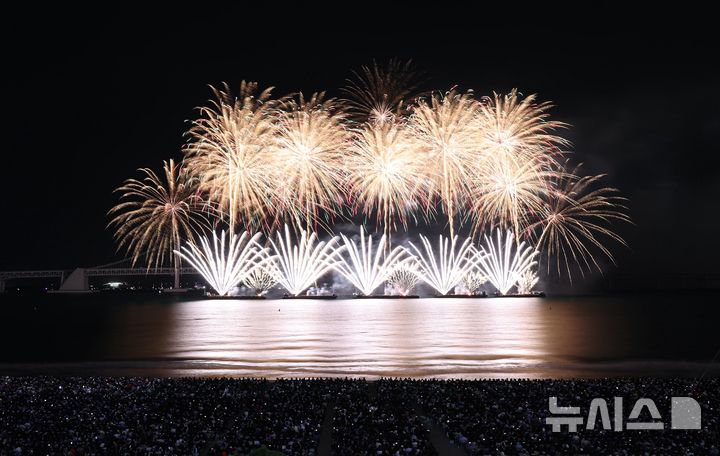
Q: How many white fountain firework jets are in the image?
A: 5